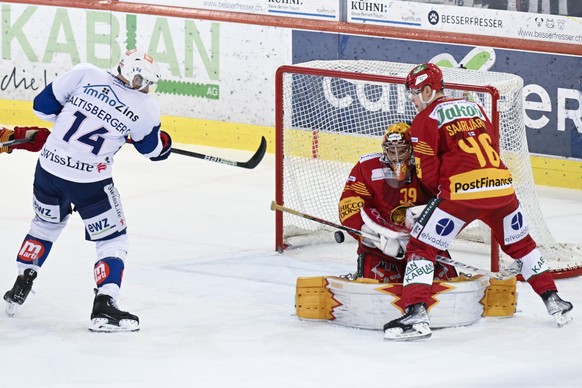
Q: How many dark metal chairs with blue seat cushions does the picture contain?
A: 0